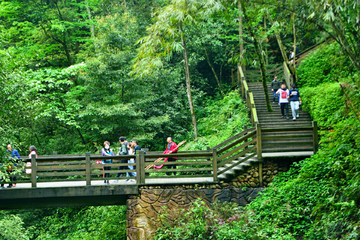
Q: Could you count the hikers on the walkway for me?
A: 12